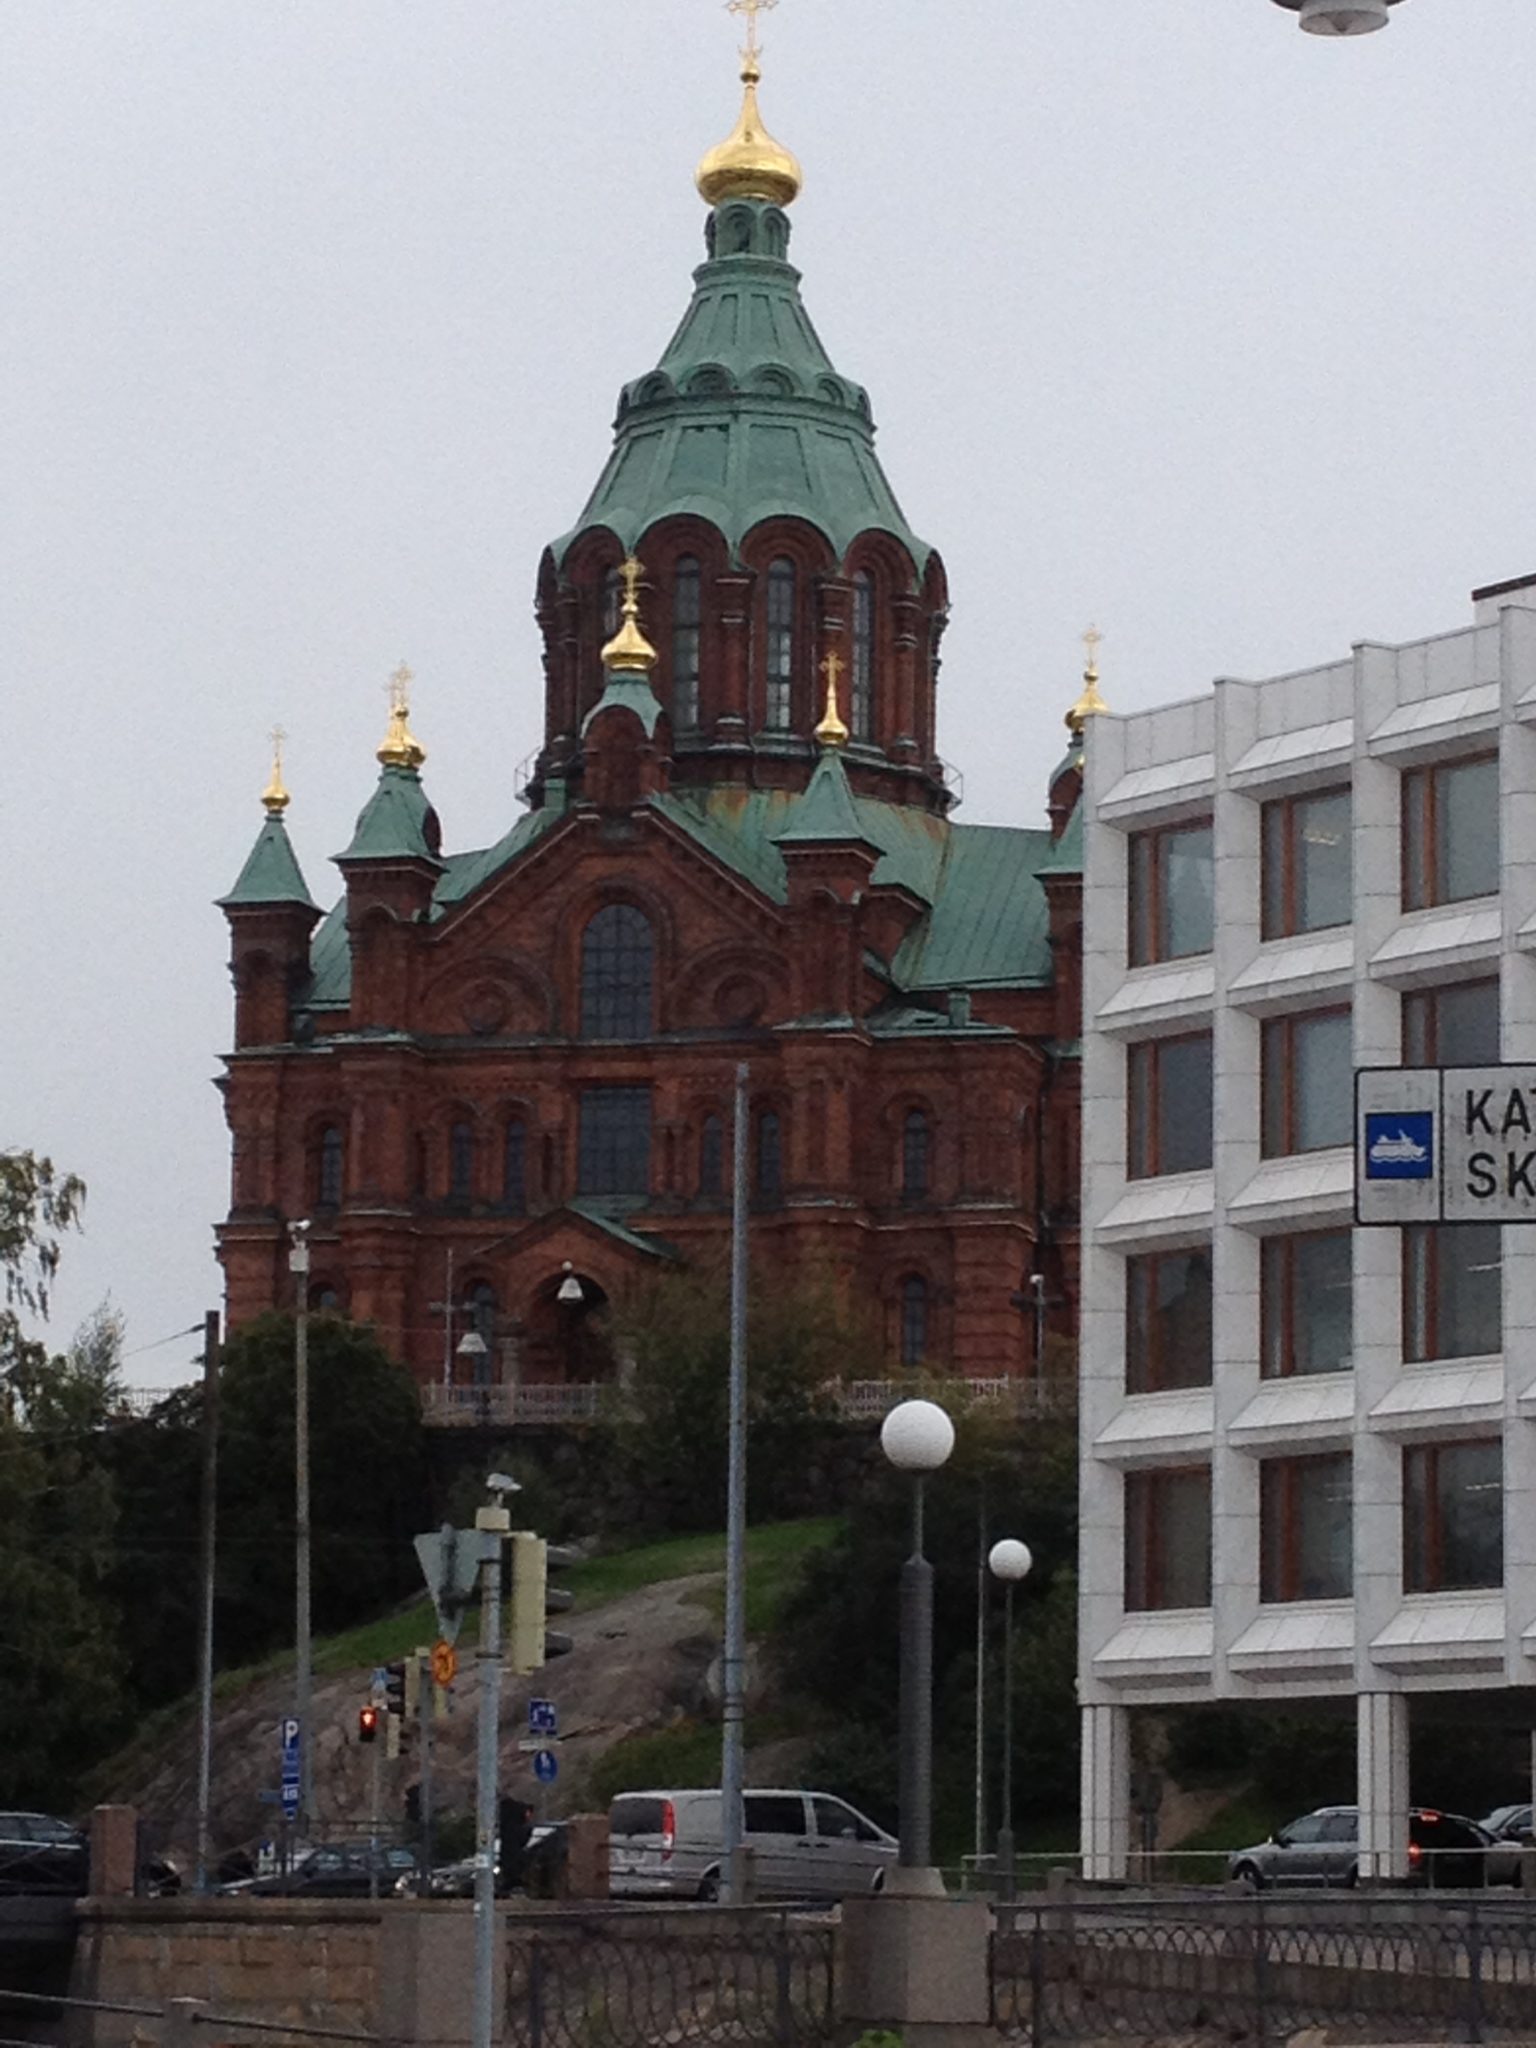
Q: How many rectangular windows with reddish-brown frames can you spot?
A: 12